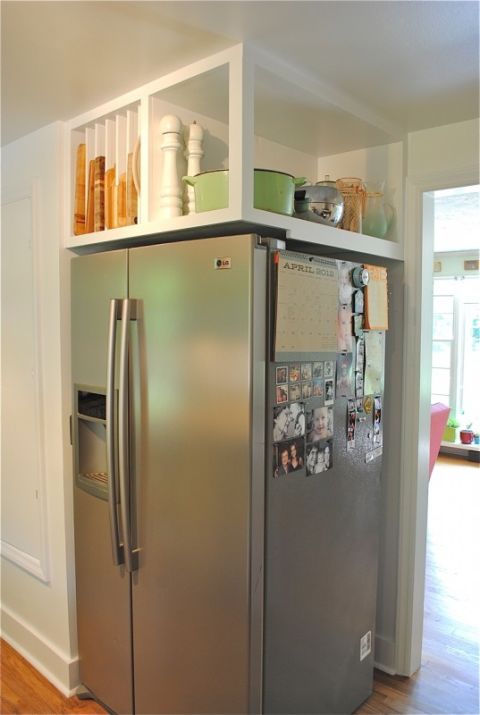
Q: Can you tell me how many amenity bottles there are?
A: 0